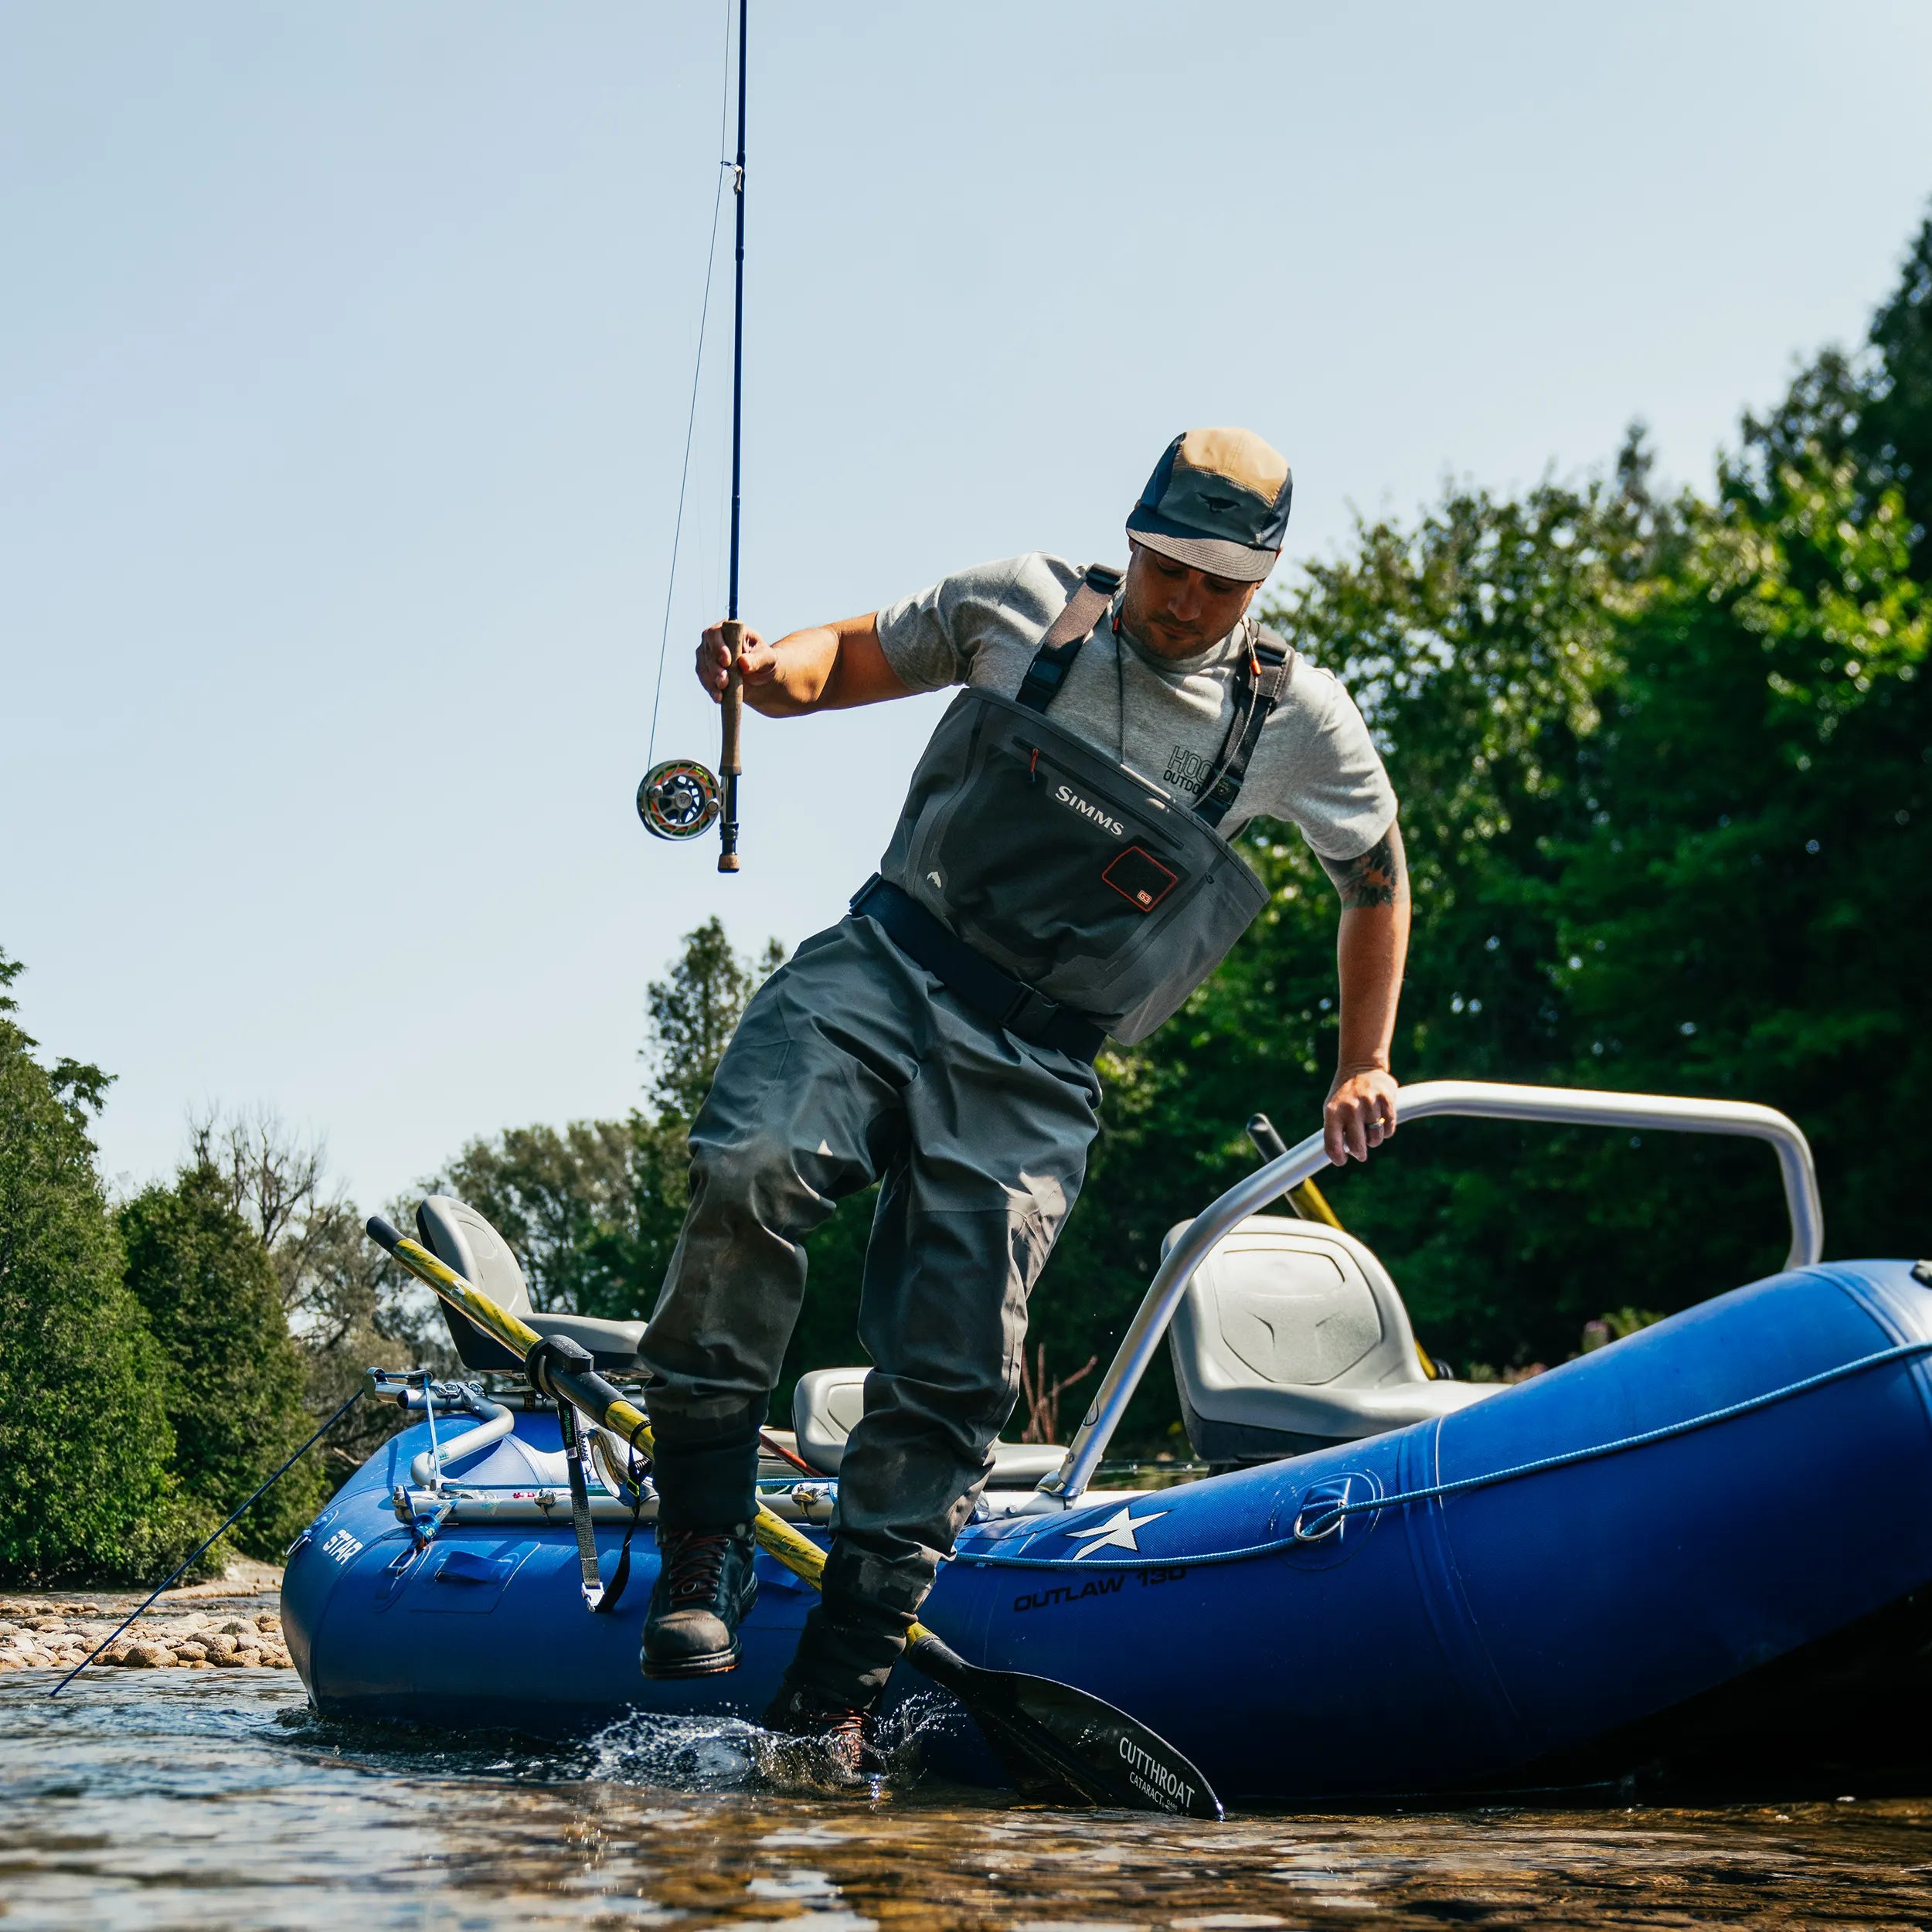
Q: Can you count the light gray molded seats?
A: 3